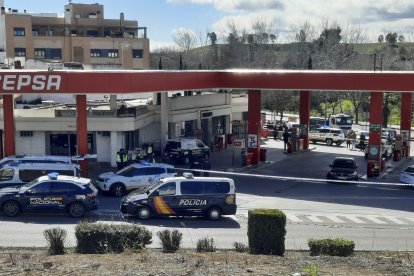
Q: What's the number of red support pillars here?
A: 6